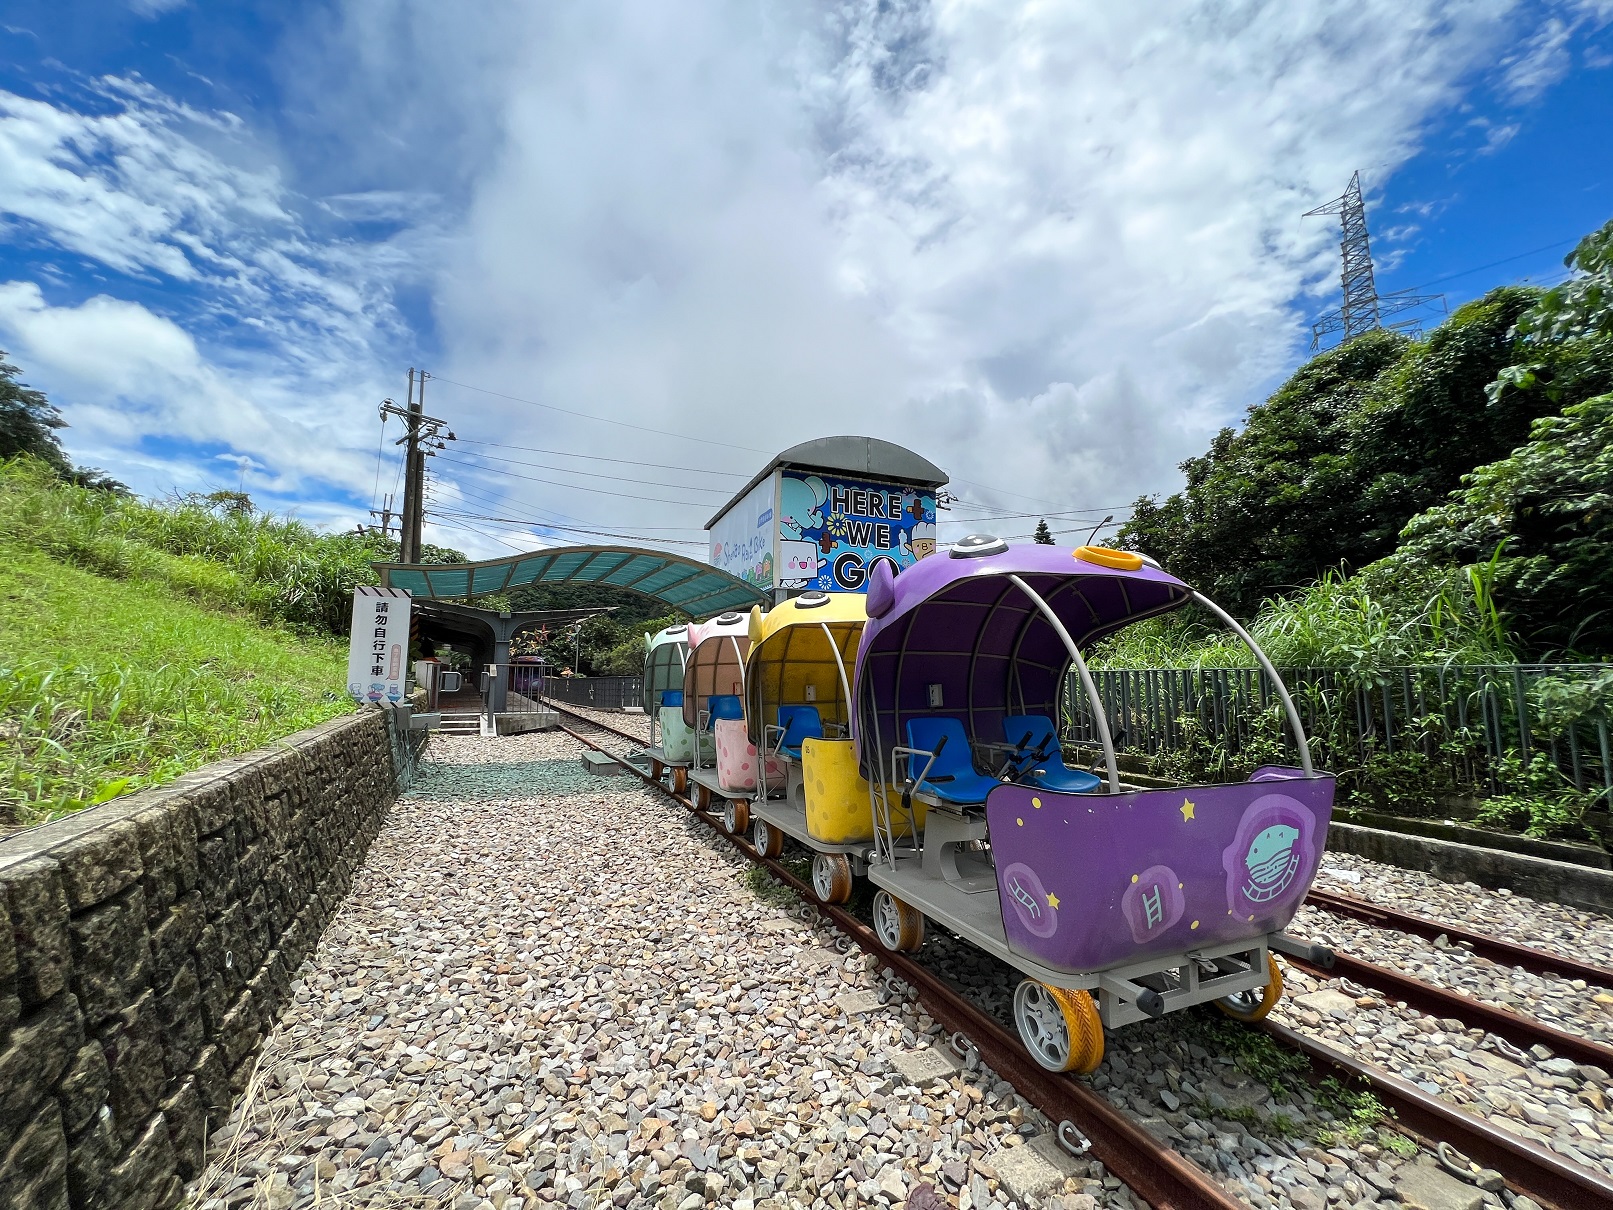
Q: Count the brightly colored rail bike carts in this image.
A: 4